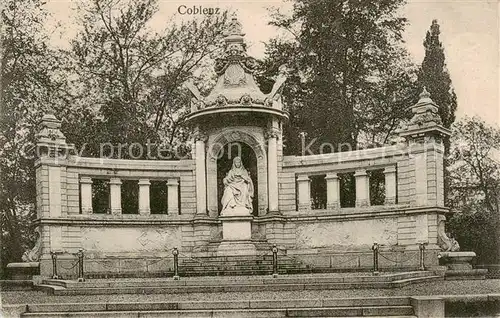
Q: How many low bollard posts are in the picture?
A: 6